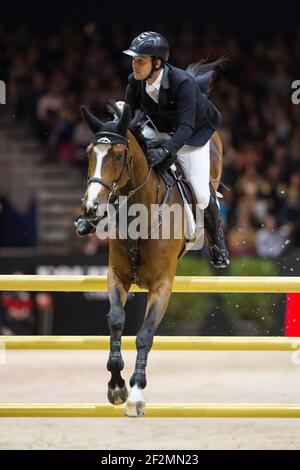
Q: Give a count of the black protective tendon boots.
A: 2